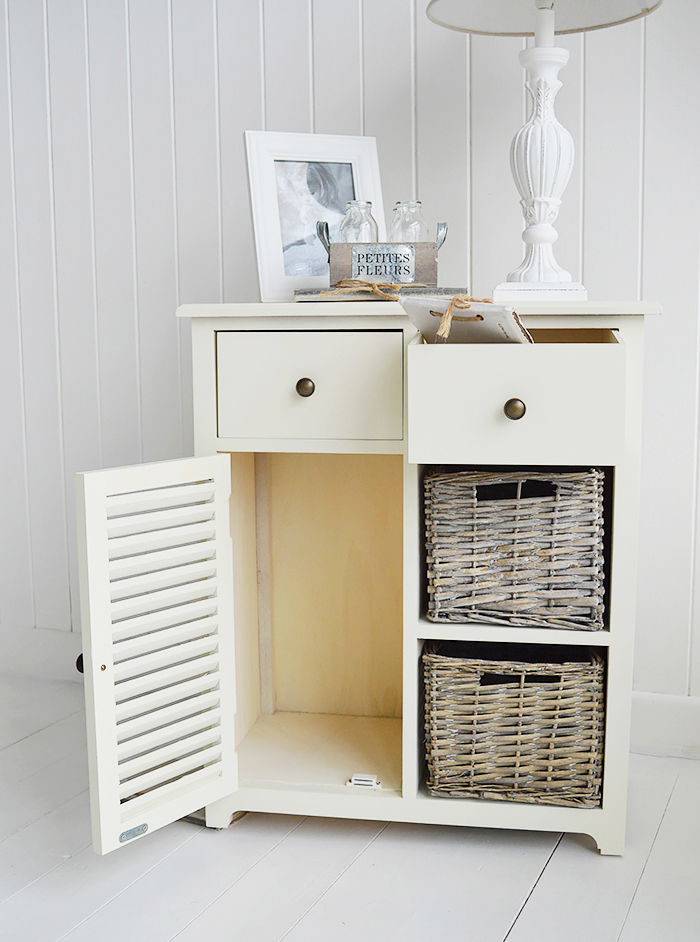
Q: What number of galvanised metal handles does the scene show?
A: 2